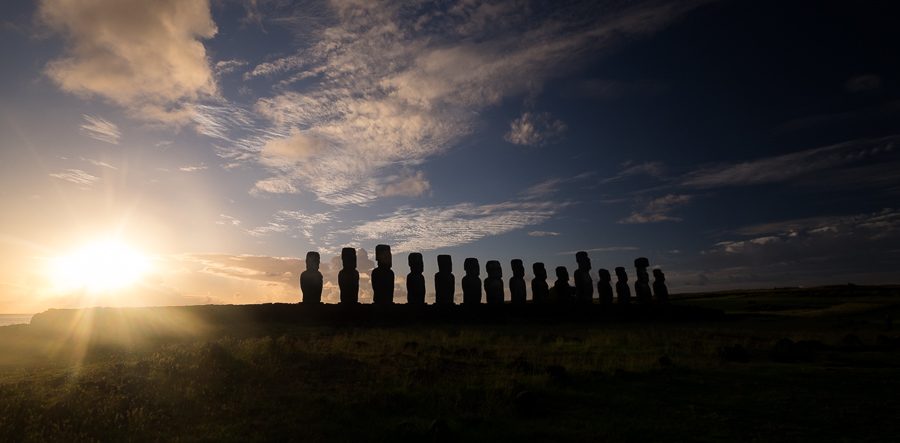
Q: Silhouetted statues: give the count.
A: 15